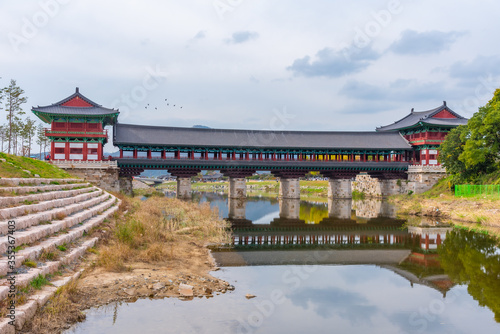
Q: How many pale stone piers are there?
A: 4